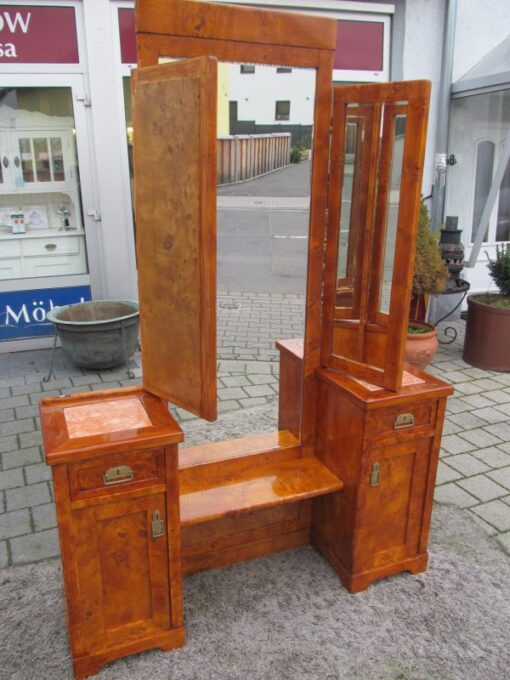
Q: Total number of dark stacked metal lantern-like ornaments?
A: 1